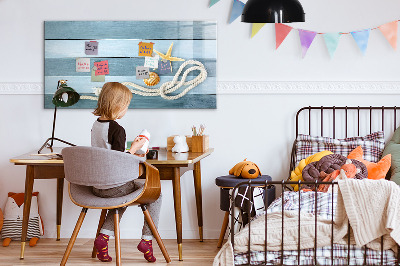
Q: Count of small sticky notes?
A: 8